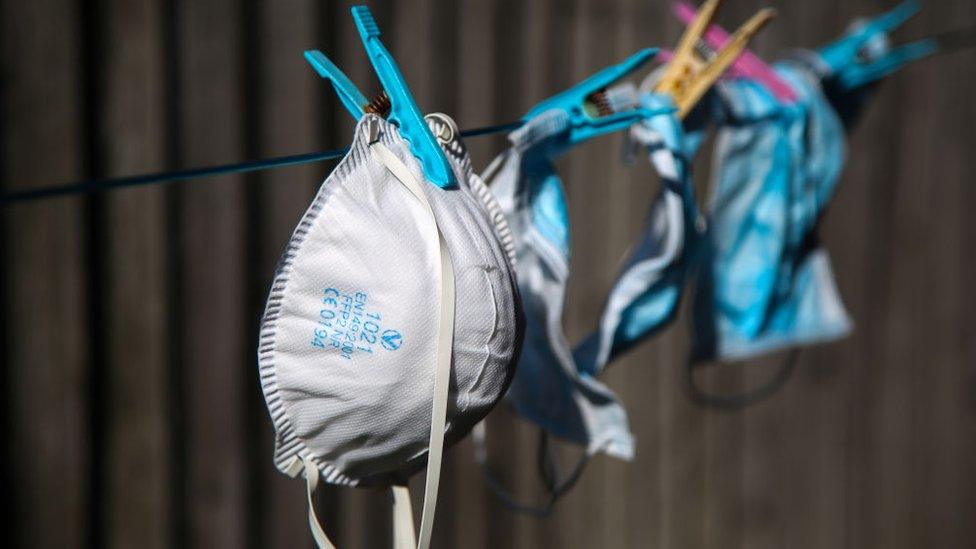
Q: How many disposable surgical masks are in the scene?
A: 3